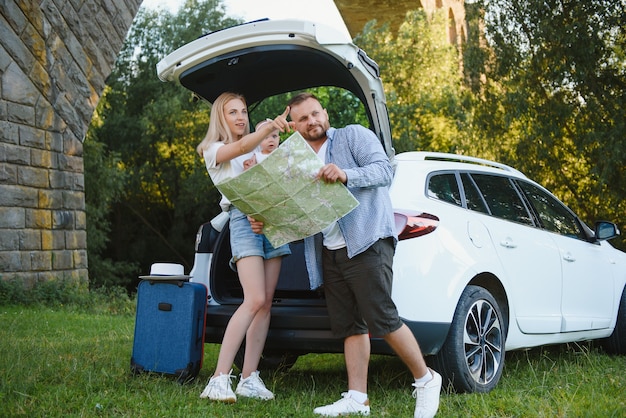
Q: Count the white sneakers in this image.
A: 4